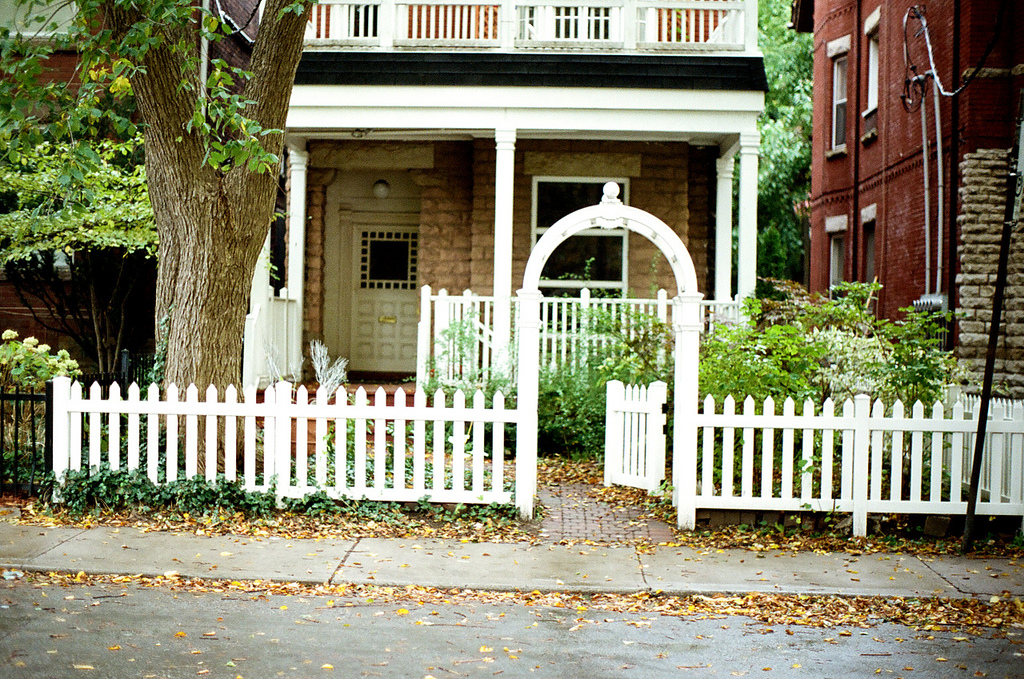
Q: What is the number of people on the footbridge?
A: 0